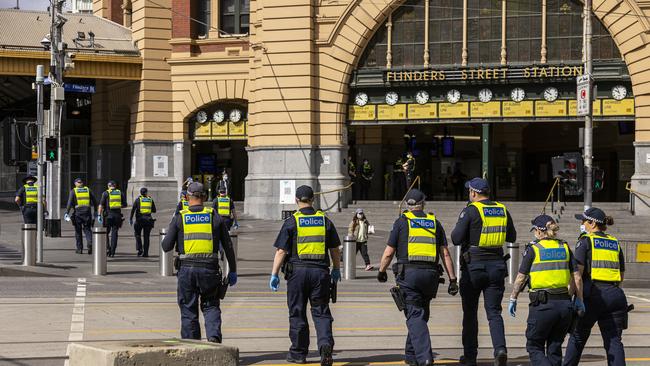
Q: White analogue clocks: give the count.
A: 11